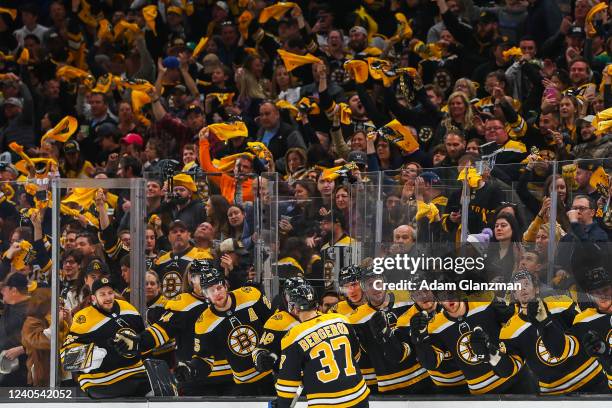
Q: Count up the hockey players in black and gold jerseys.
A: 11